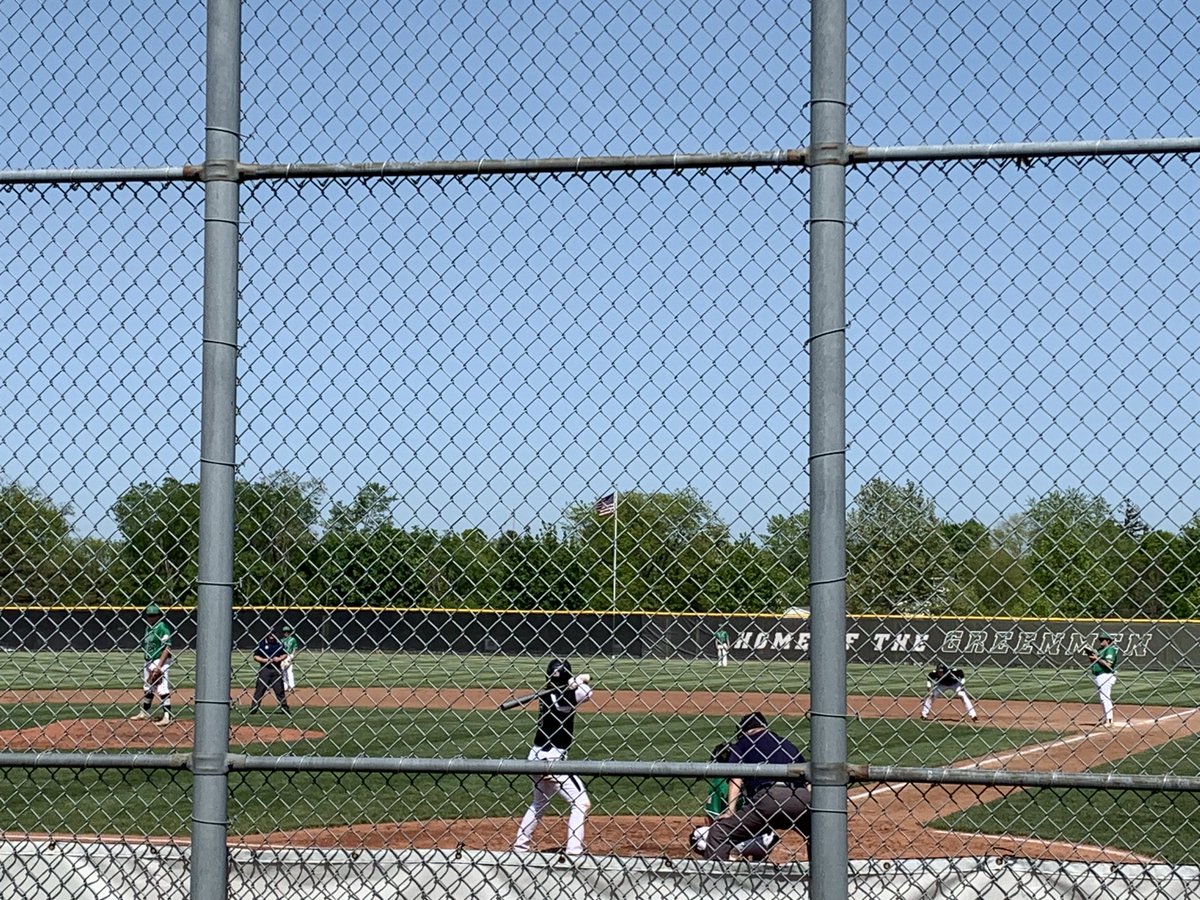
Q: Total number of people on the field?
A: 9